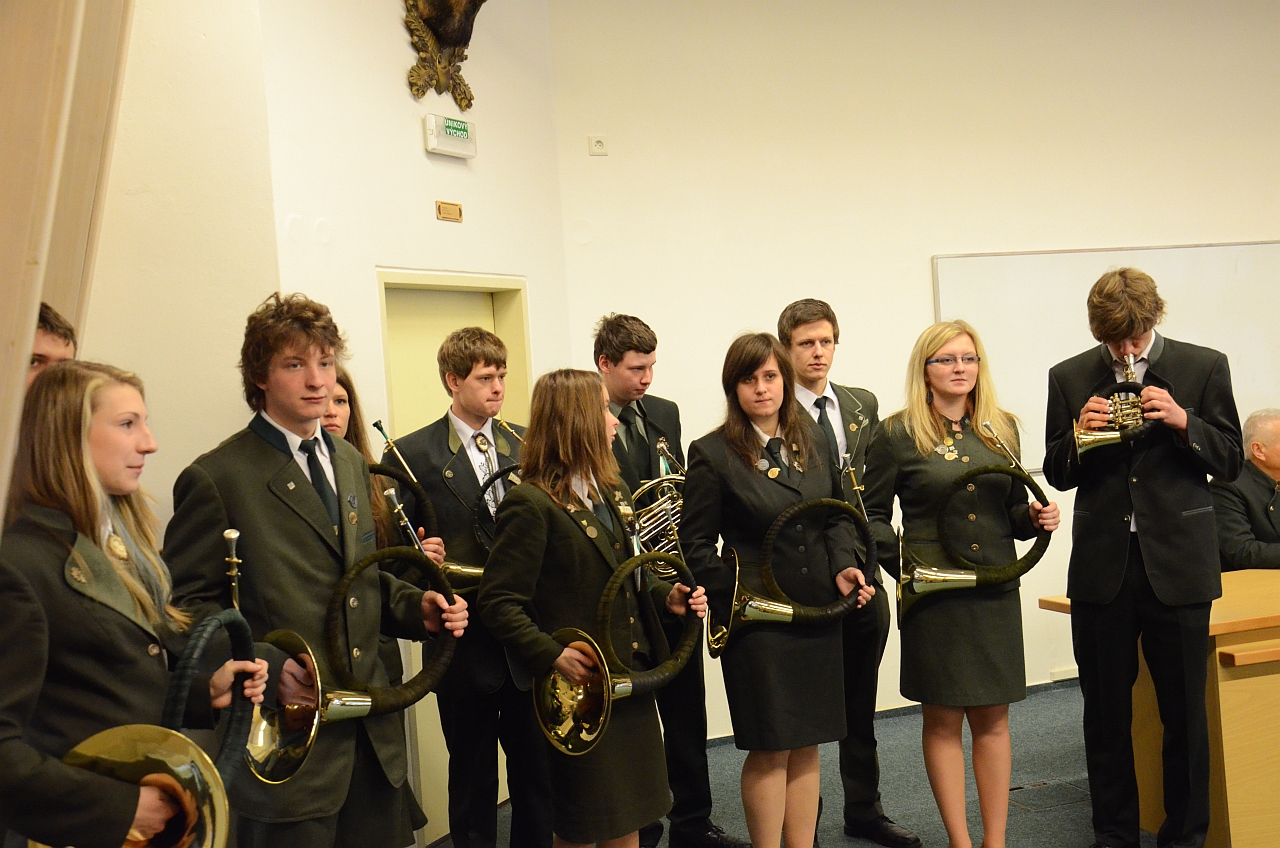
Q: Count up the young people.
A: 11